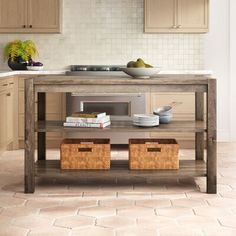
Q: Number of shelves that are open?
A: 2